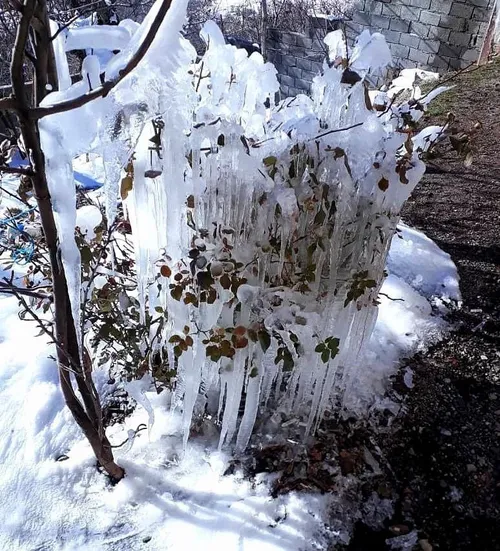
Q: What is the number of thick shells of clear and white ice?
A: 1